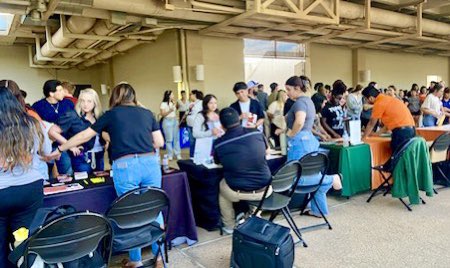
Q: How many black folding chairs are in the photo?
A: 6